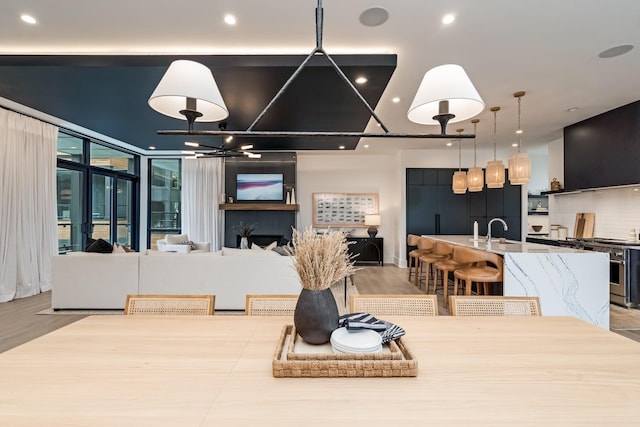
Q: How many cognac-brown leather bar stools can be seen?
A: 4